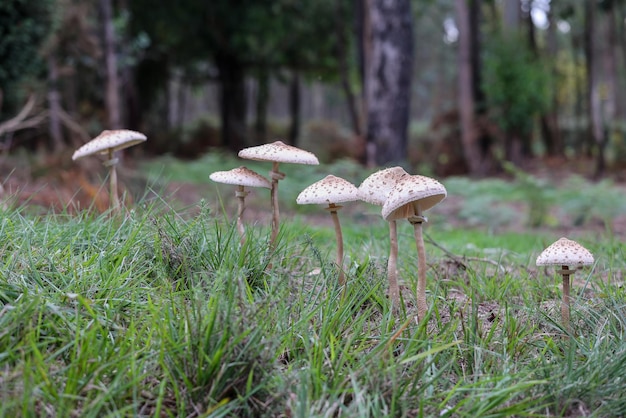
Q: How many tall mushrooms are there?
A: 7